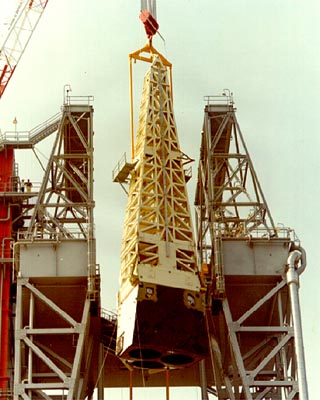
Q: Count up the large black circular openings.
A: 3